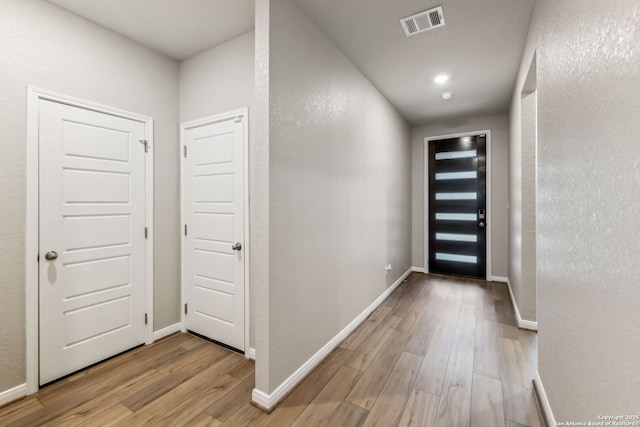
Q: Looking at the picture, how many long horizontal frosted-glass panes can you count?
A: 6